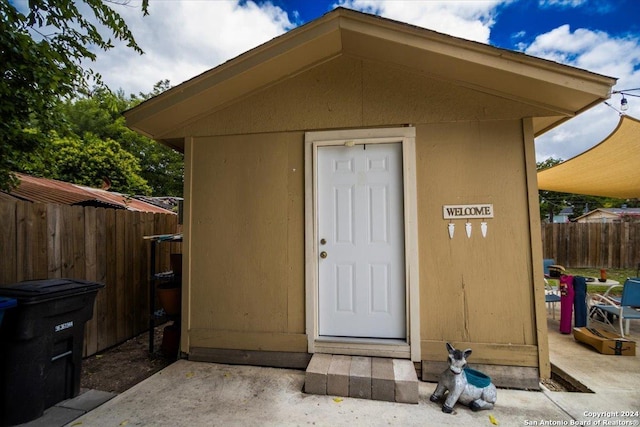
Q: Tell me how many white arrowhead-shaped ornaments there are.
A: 3